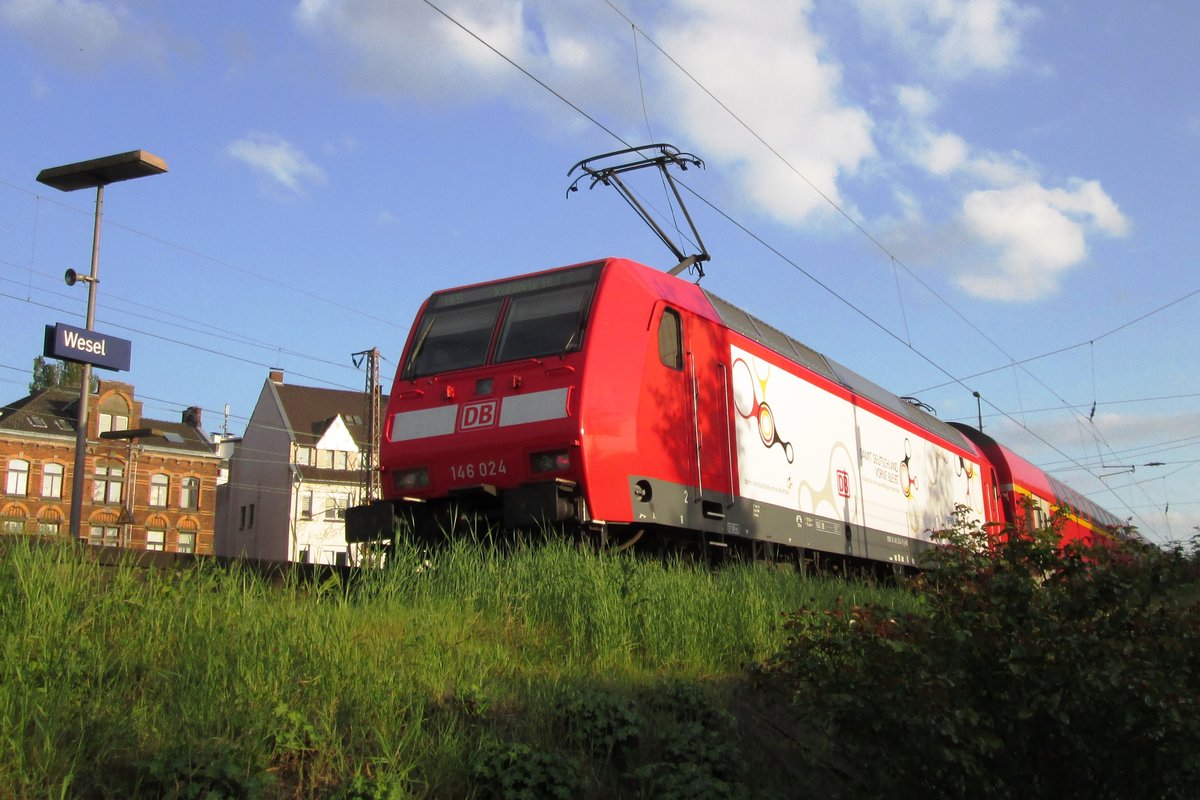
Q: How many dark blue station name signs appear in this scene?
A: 1